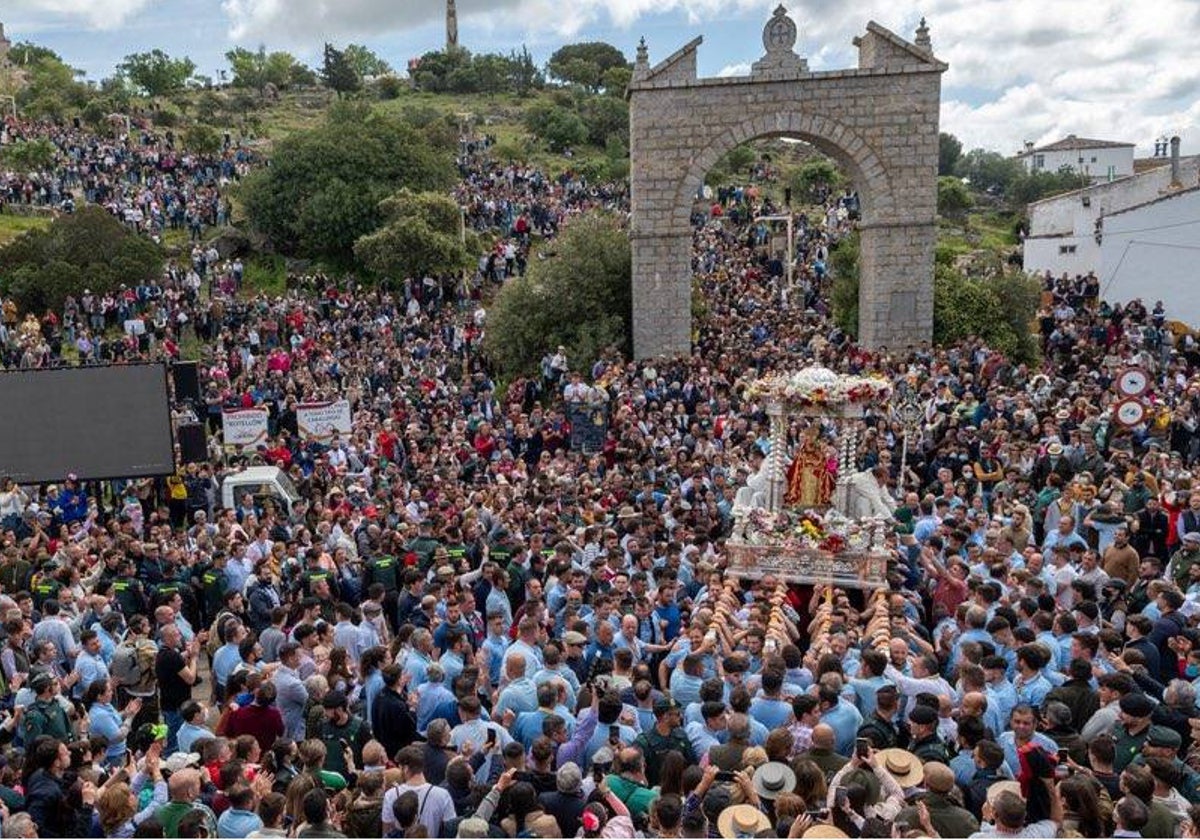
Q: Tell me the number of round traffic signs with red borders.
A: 2